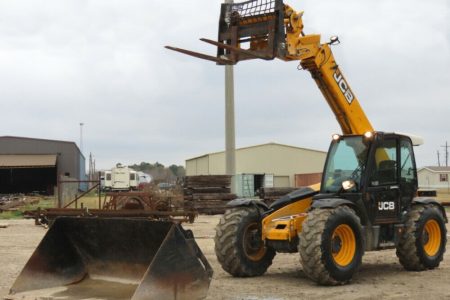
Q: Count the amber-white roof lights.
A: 2